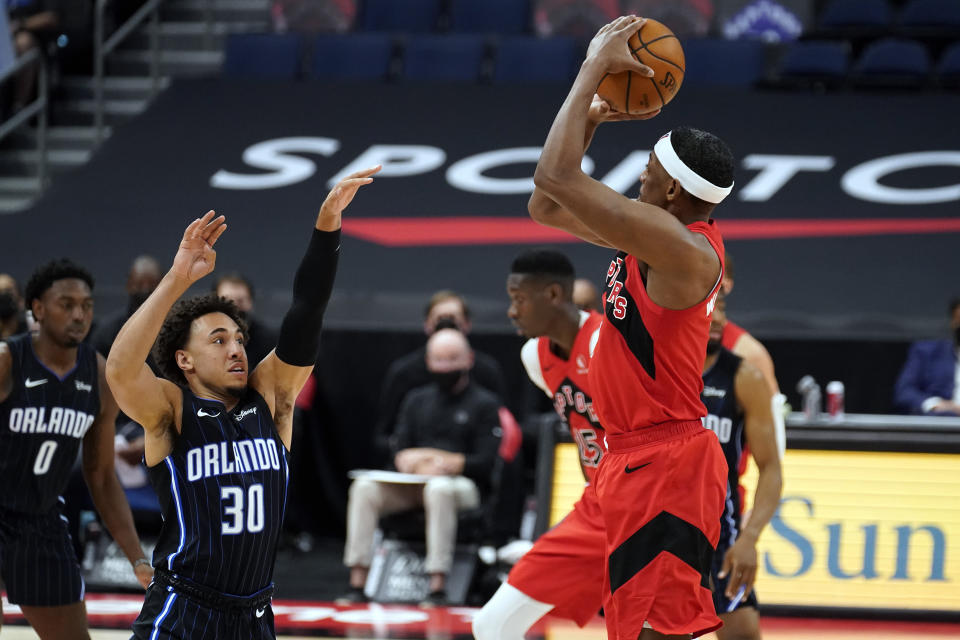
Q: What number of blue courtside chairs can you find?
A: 12